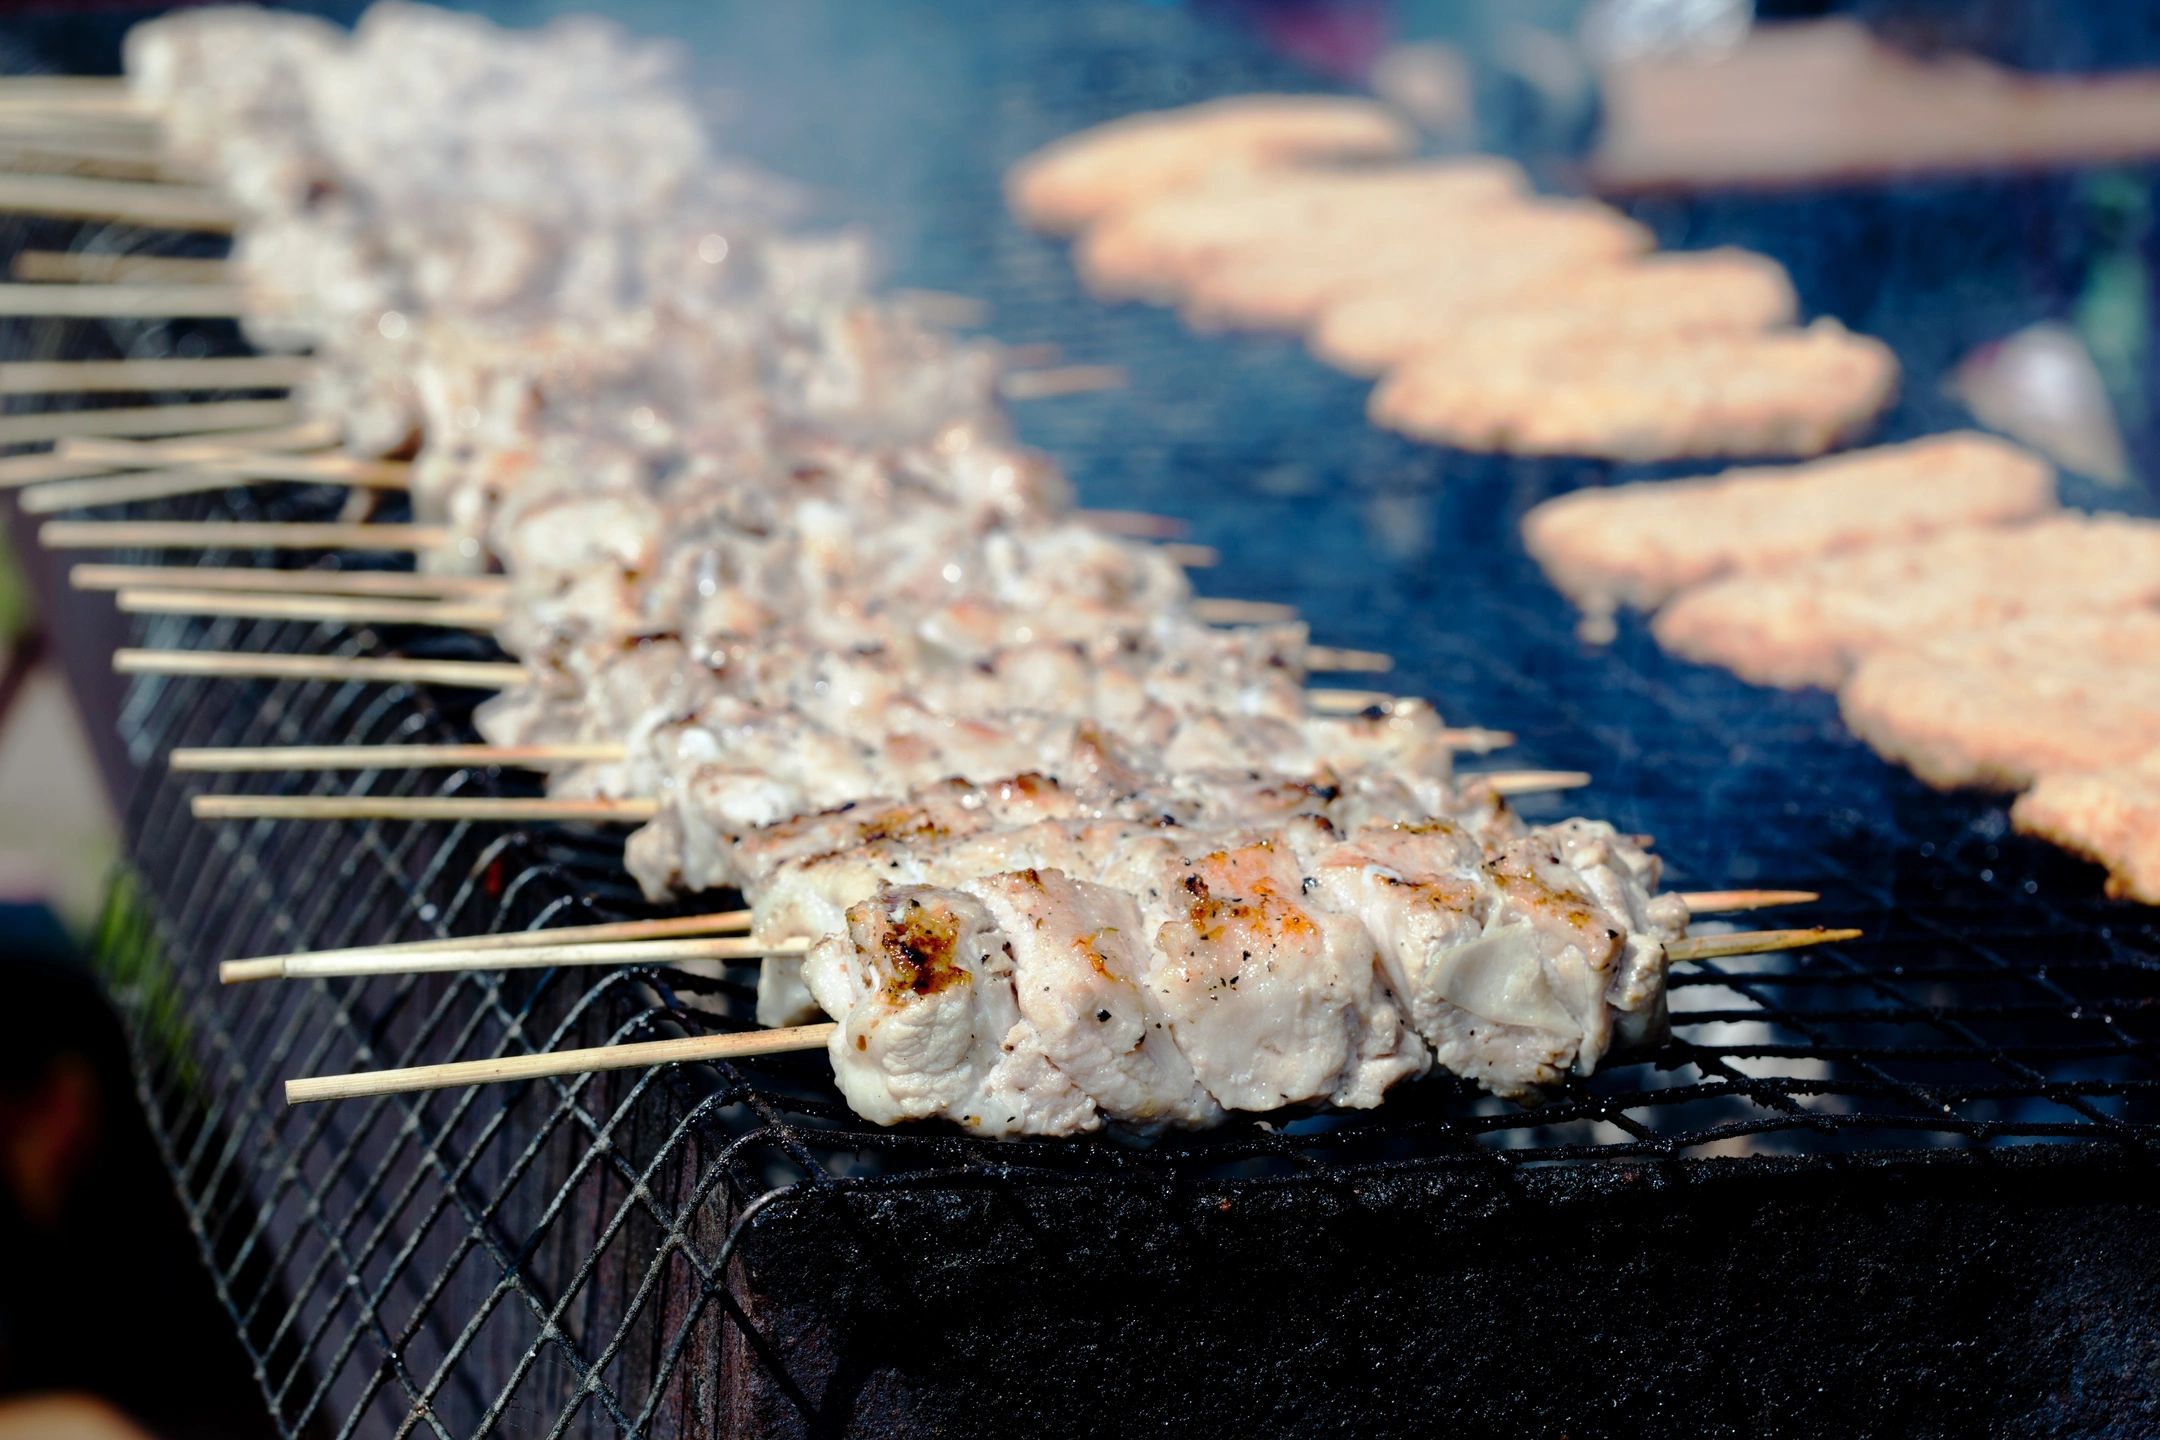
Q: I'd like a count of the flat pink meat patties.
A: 9